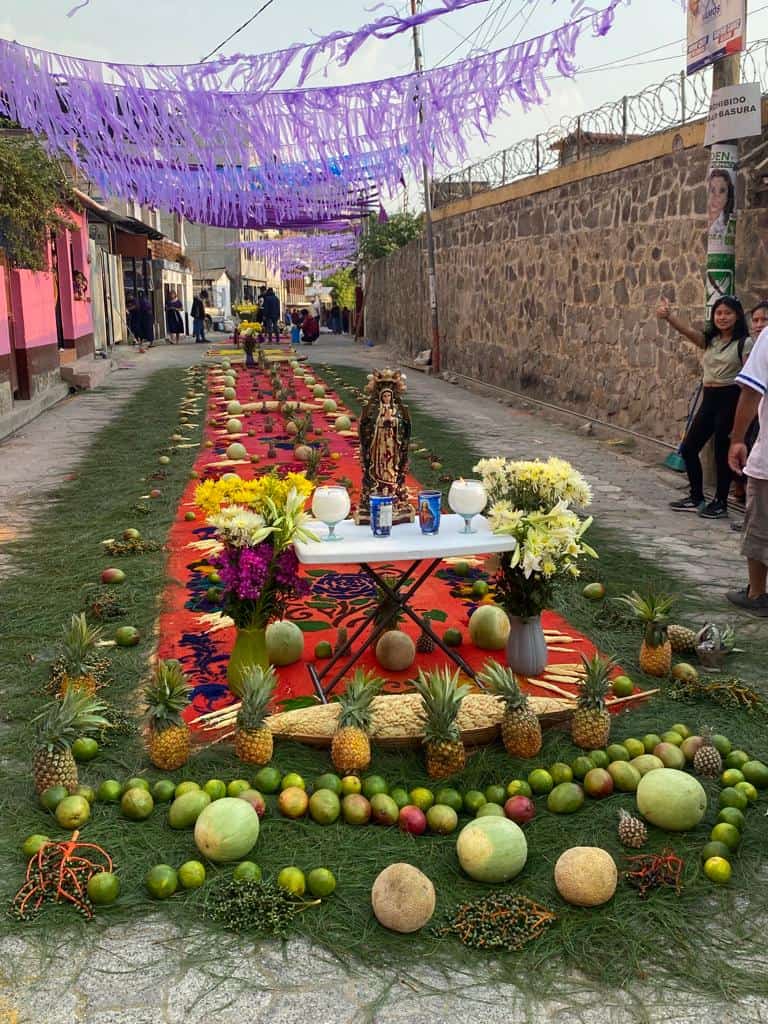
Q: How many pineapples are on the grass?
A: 12